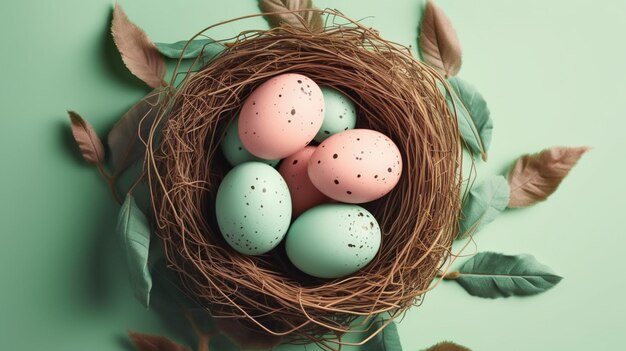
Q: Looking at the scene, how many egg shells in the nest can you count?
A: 7